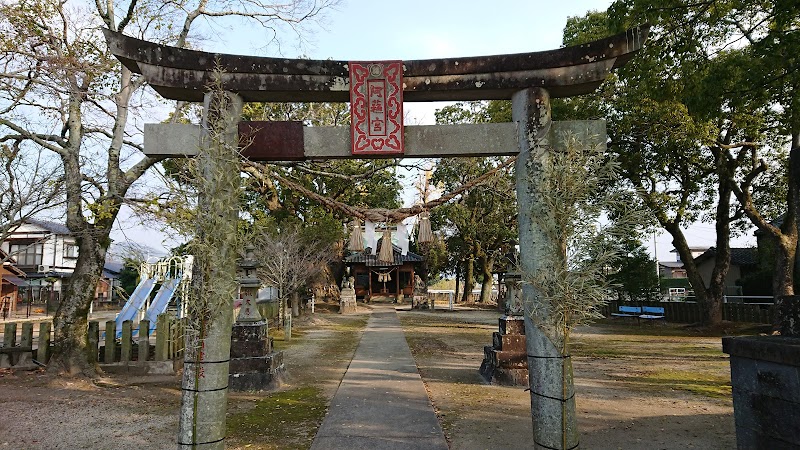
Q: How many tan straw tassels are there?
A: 3